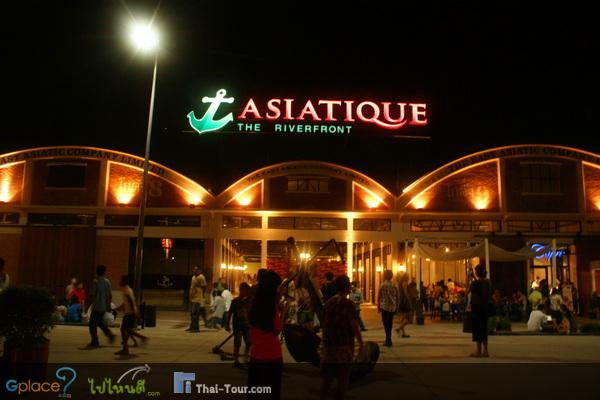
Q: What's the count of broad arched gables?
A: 3